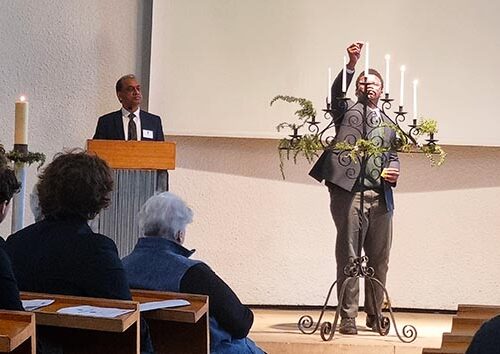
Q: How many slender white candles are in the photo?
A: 6